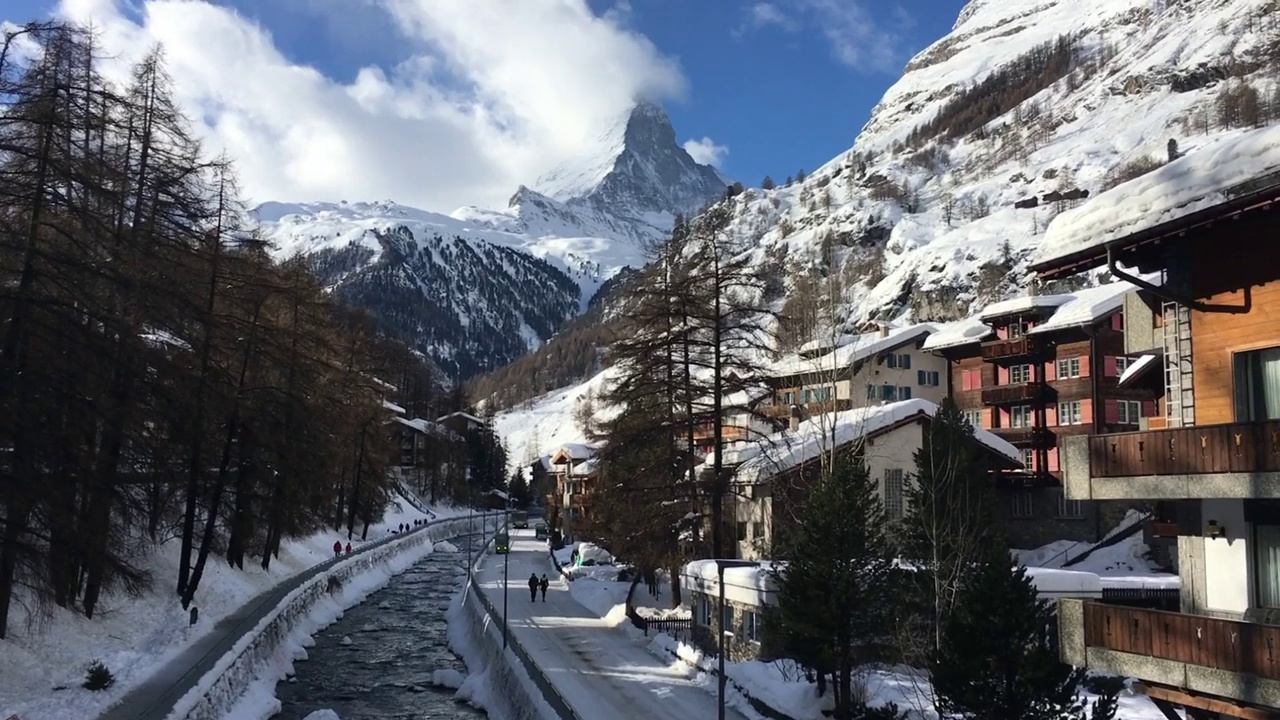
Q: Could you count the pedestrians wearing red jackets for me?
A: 2